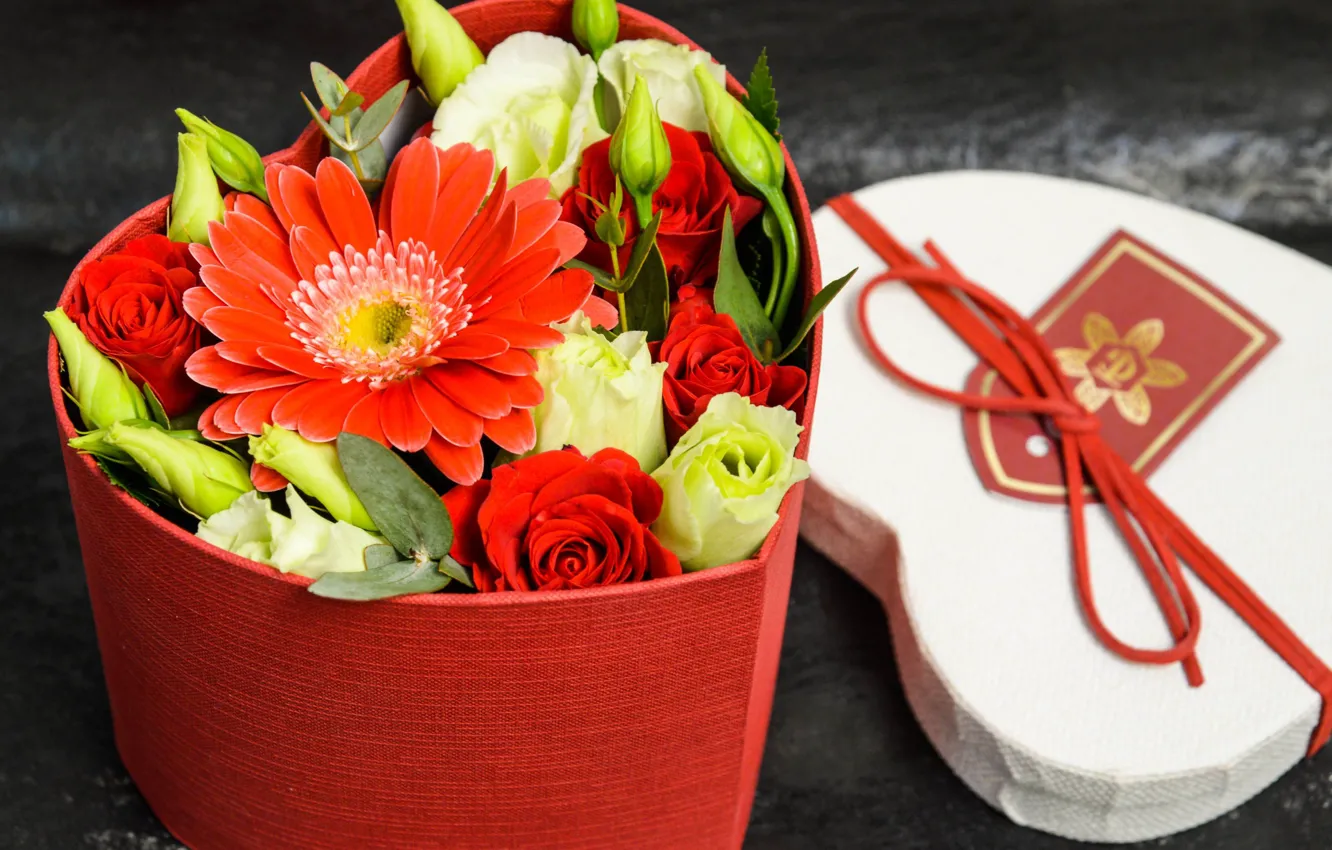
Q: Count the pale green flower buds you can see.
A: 9